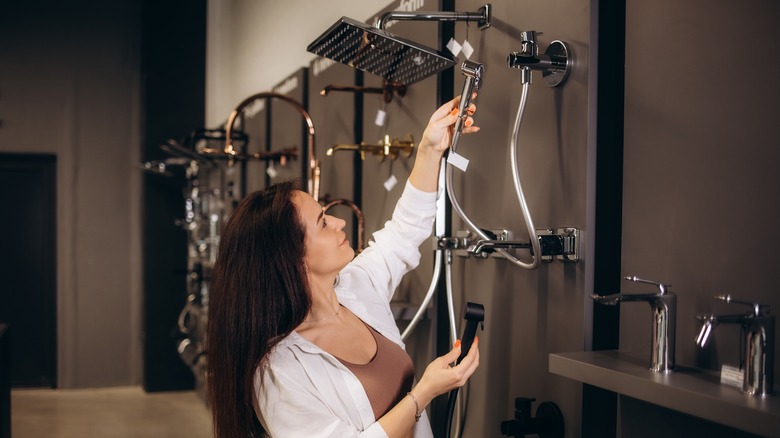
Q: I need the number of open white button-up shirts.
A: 1